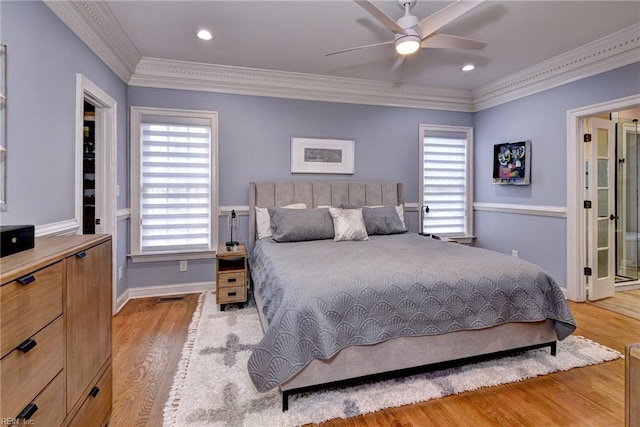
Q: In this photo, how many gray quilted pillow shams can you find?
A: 2